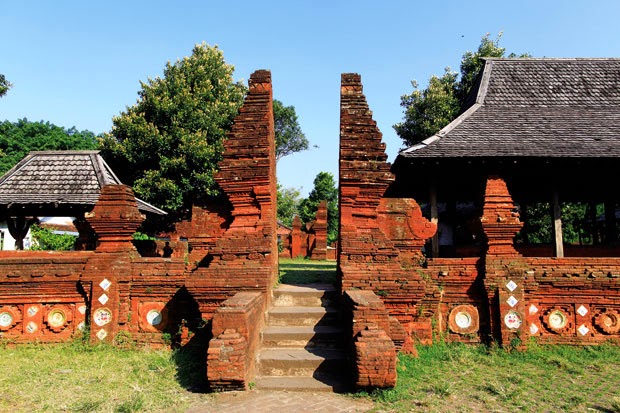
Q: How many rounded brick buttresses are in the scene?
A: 2